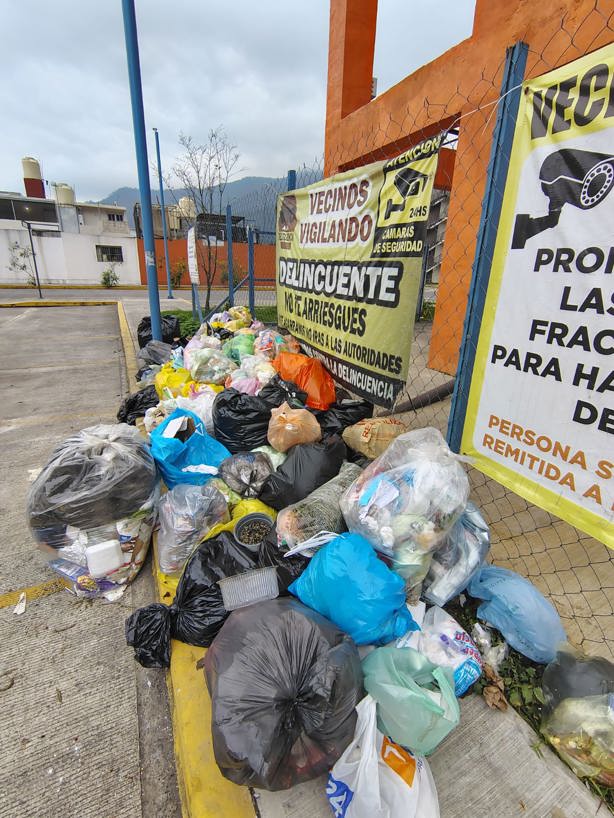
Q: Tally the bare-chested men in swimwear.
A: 0